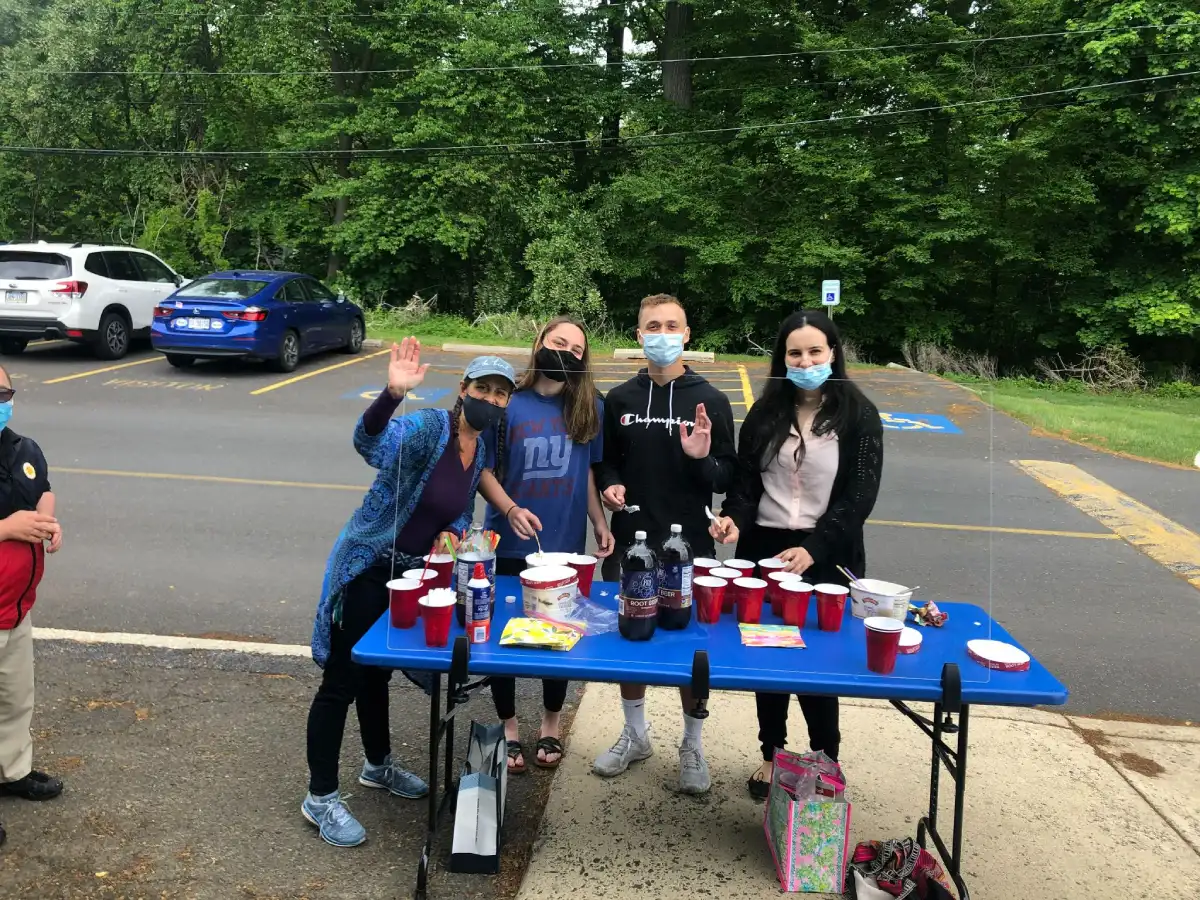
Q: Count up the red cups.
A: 15